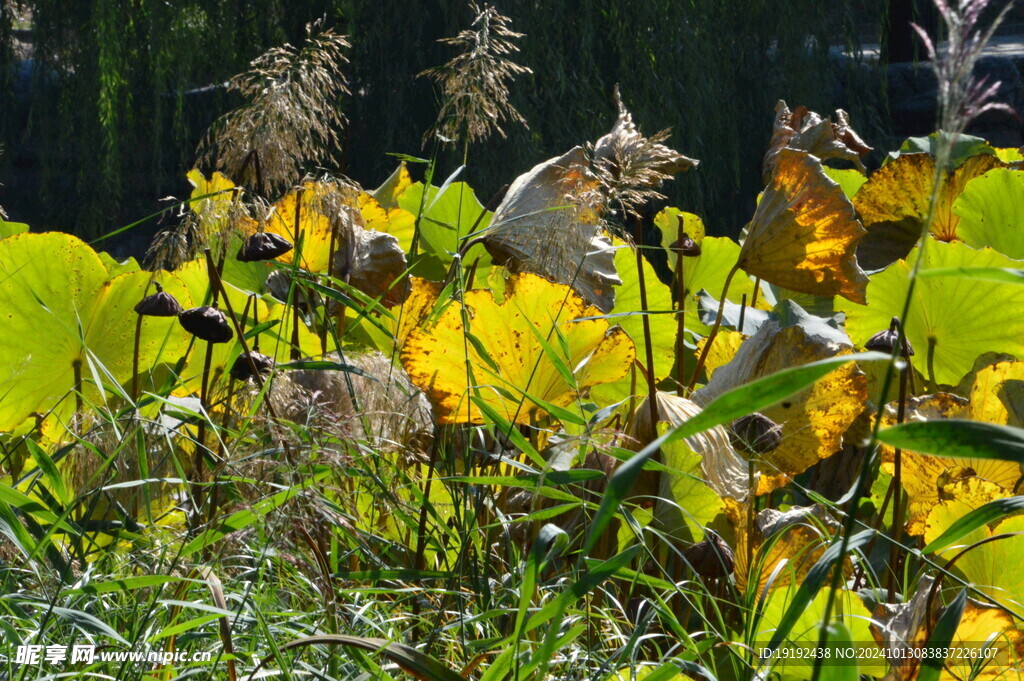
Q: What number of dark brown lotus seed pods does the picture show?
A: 8